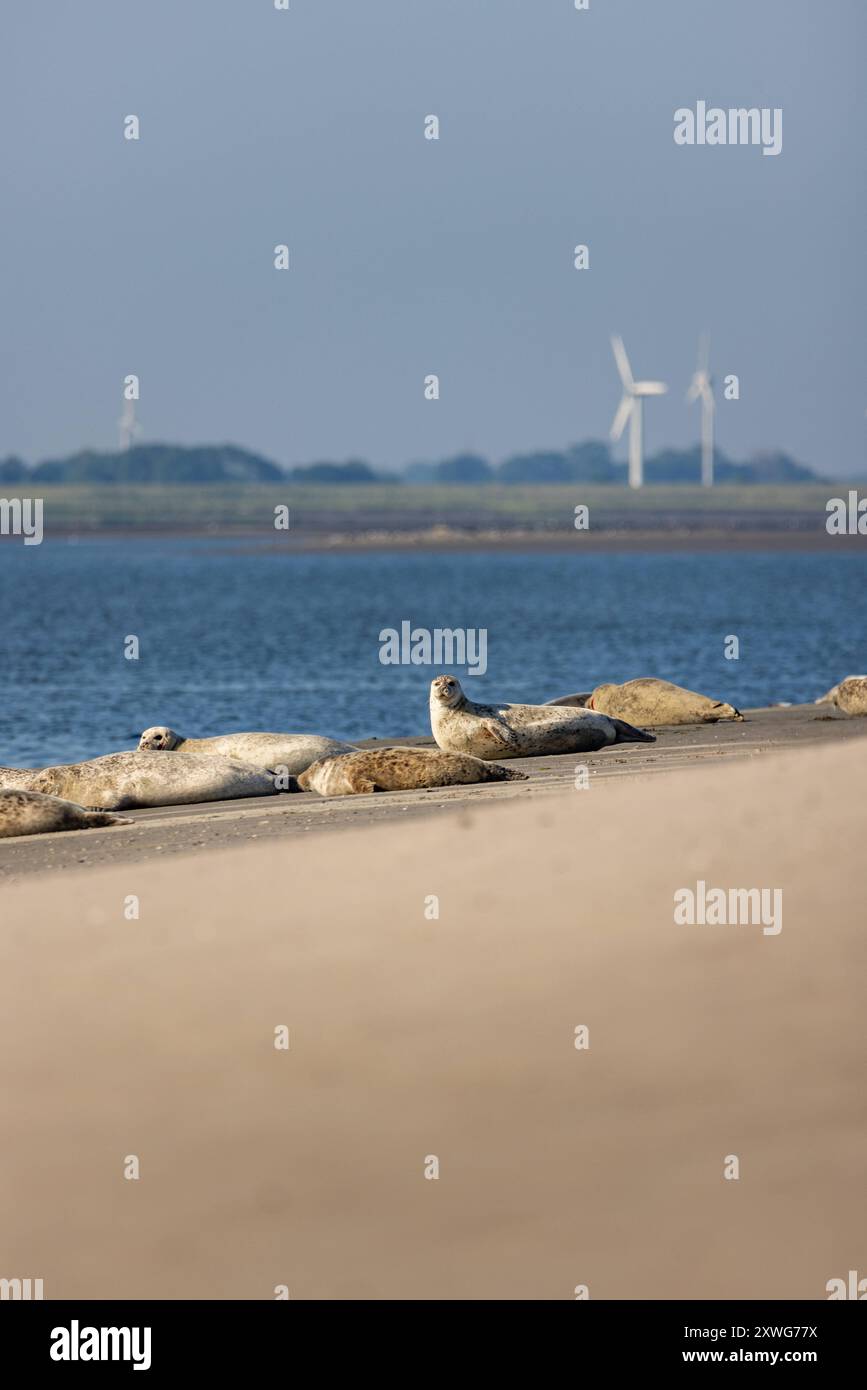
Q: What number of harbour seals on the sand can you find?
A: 9